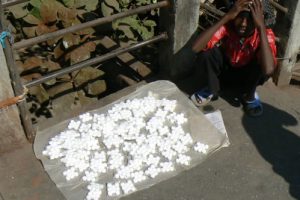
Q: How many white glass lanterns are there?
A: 0